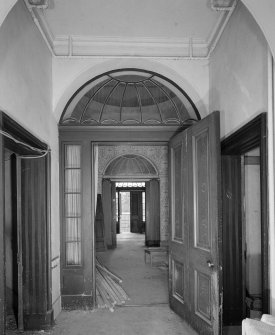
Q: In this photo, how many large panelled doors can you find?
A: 1